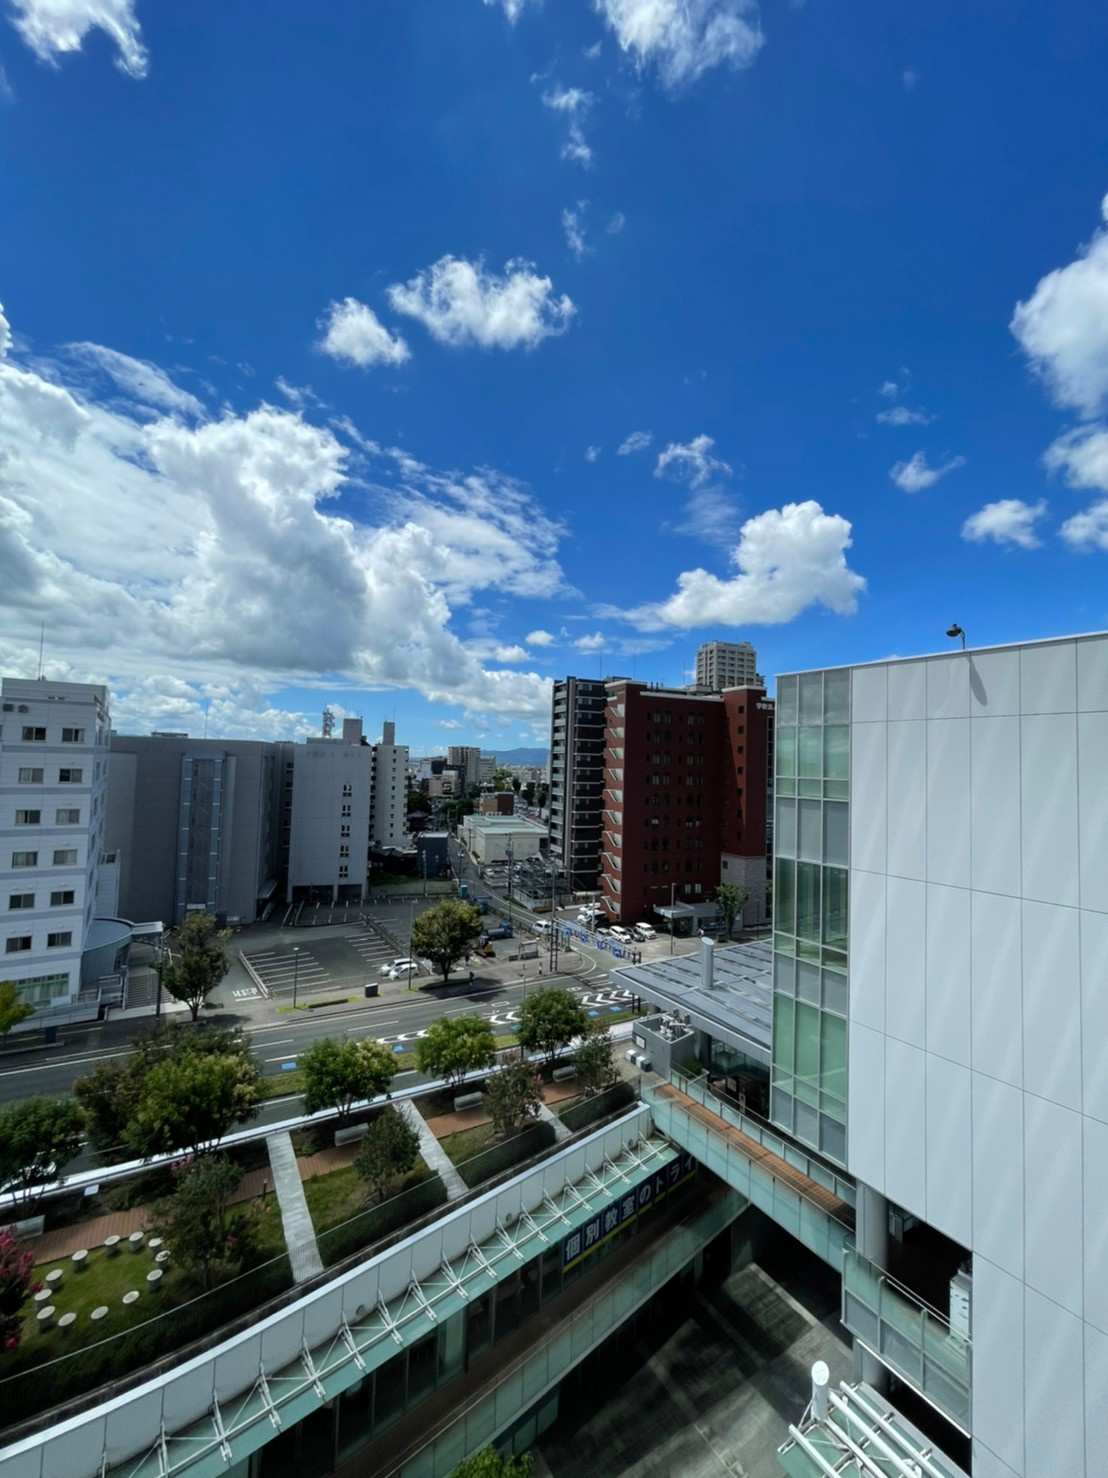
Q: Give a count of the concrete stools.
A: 12